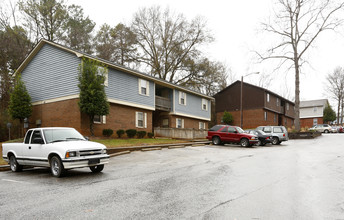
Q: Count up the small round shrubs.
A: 5